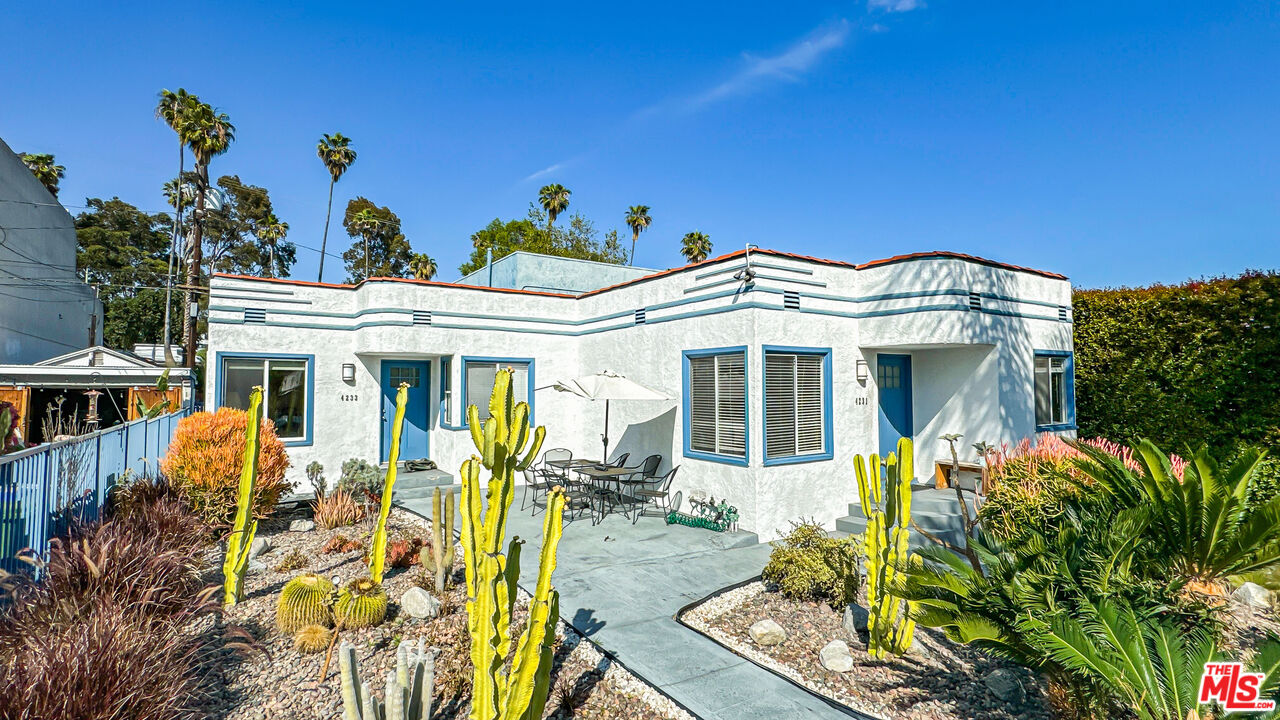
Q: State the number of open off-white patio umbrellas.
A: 1